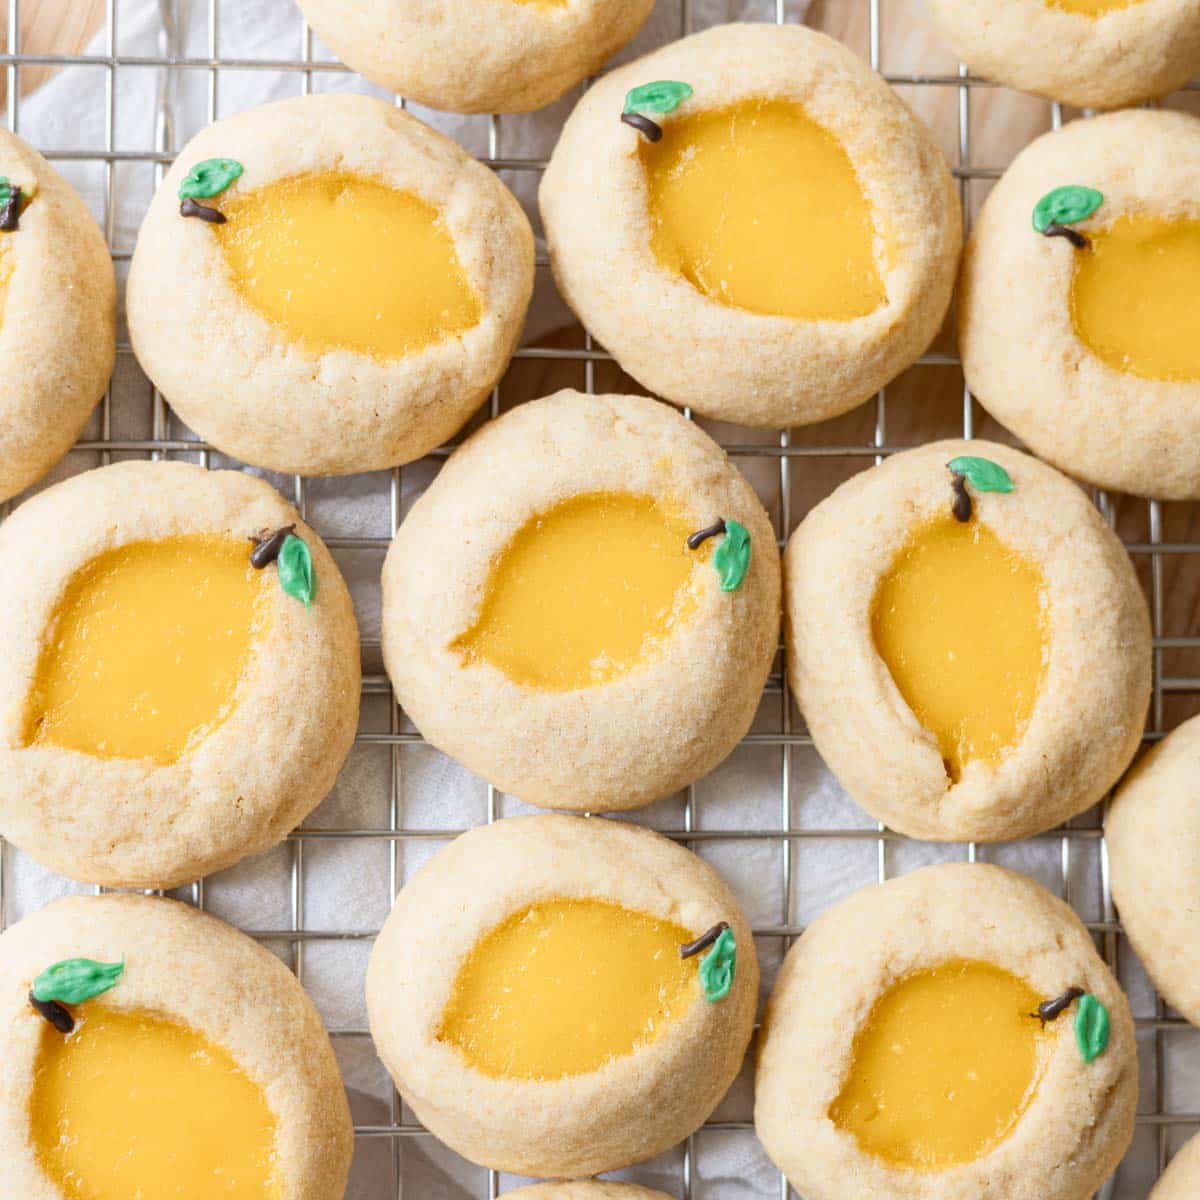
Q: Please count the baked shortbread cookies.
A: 15